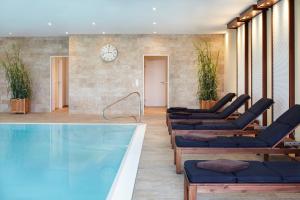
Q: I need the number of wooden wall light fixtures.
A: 3